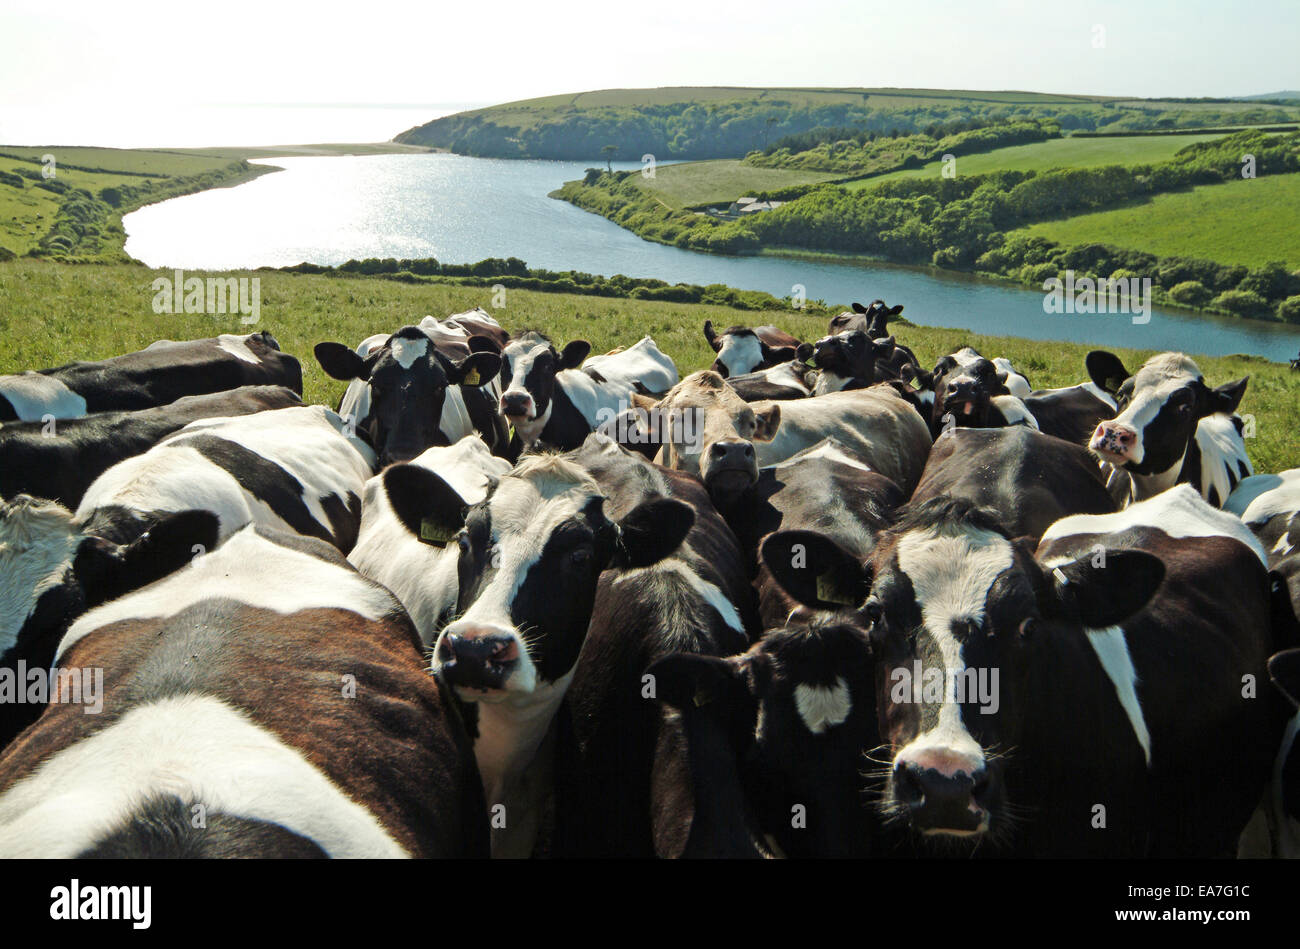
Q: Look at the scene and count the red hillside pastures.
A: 0